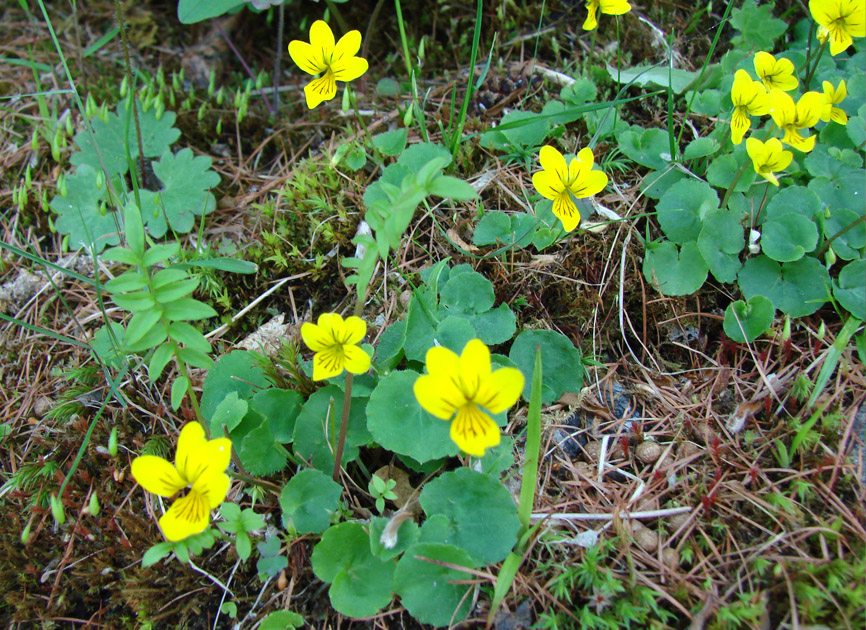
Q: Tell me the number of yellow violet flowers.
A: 12